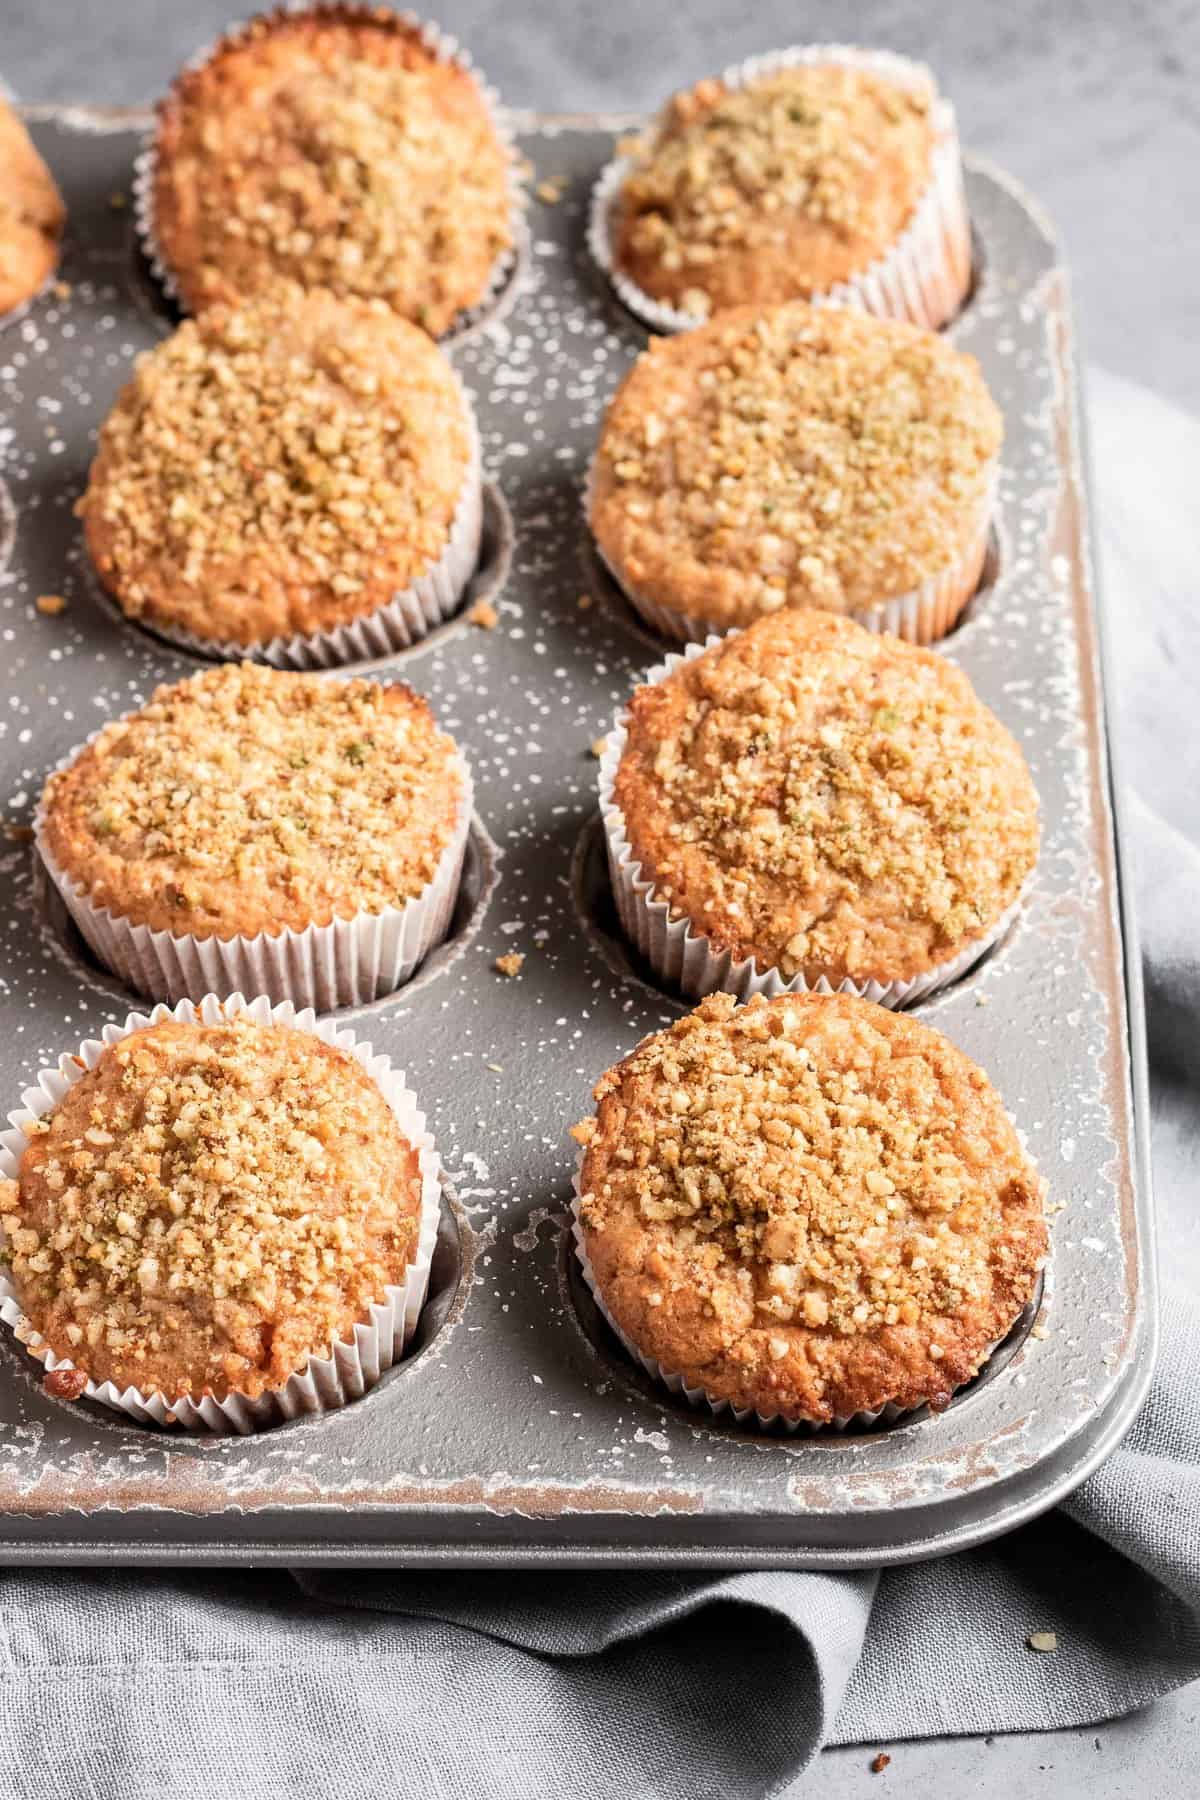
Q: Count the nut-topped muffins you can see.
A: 8